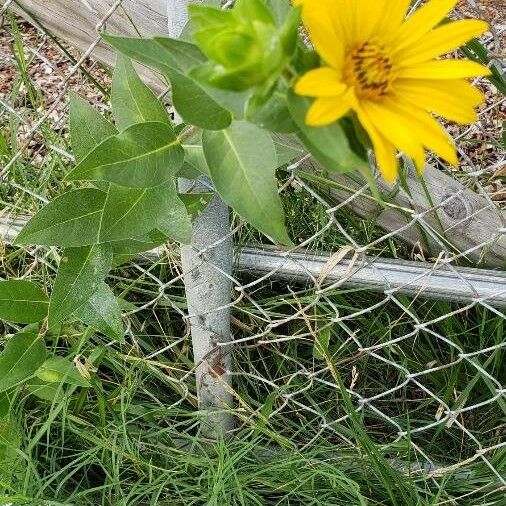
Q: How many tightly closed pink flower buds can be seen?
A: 0